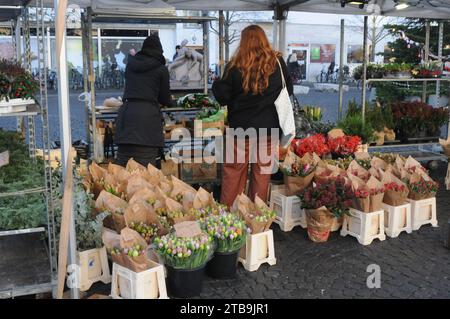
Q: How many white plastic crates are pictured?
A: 7